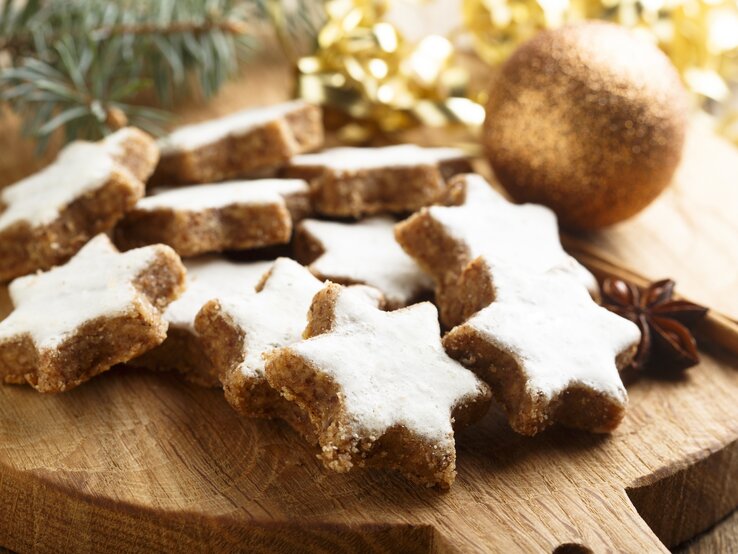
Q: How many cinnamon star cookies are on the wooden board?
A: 11